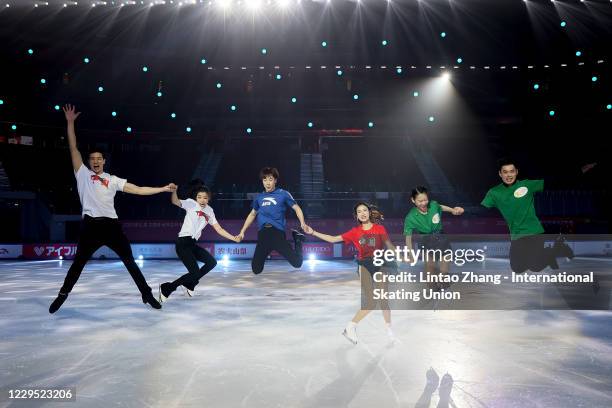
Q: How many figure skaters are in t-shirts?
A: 6